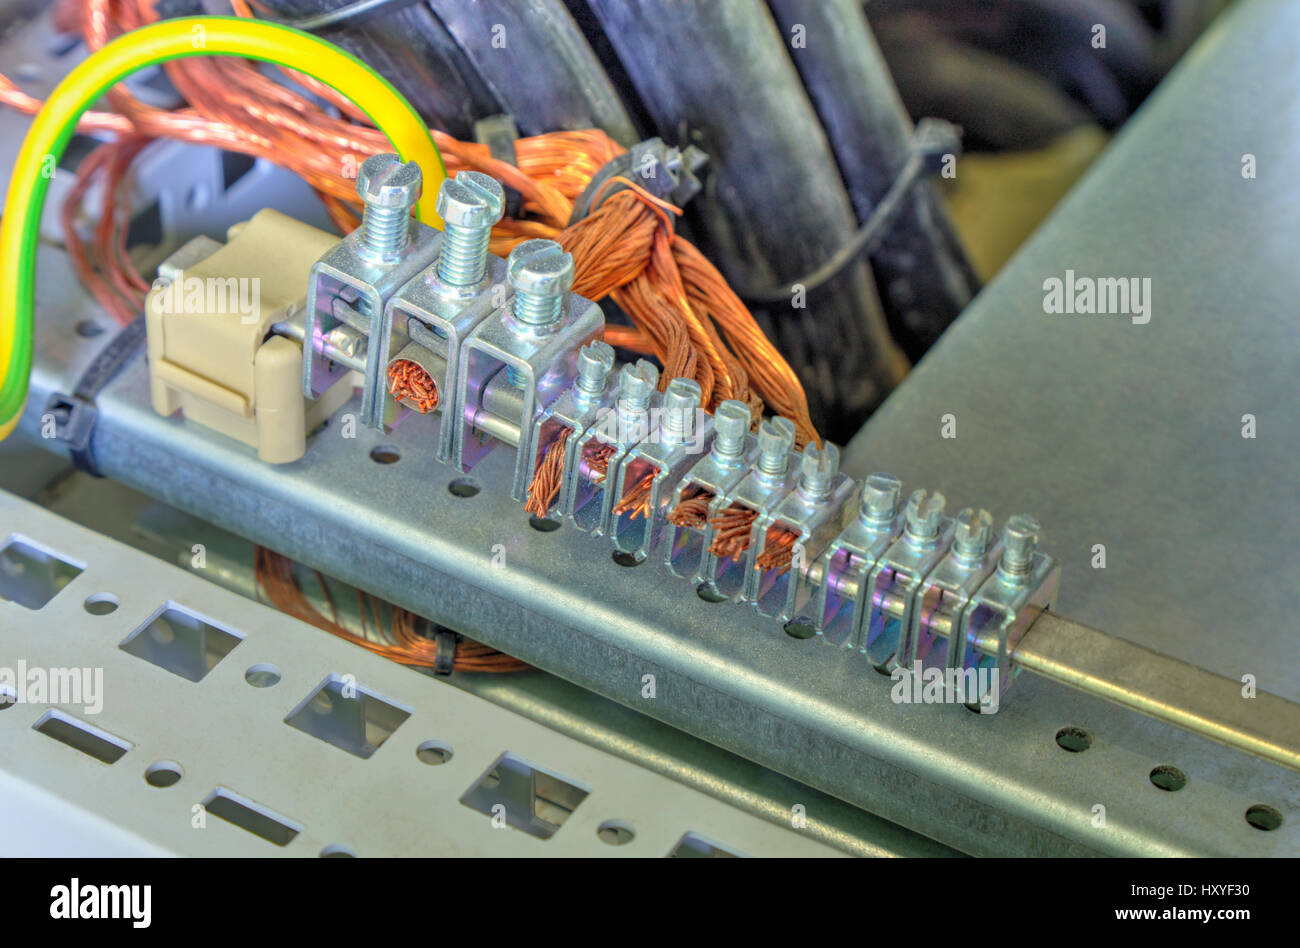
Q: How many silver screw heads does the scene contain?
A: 13